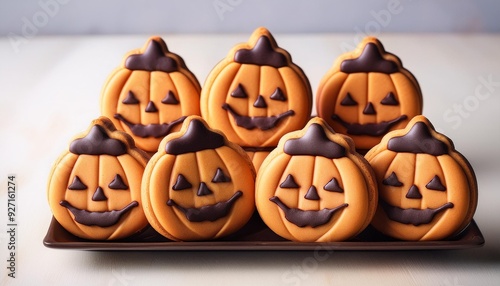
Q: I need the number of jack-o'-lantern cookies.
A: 7